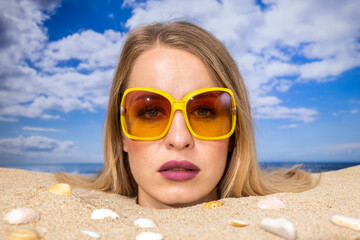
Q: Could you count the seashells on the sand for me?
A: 12